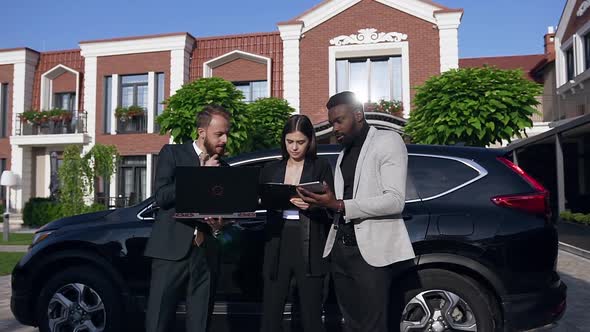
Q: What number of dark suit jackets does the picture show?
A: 2